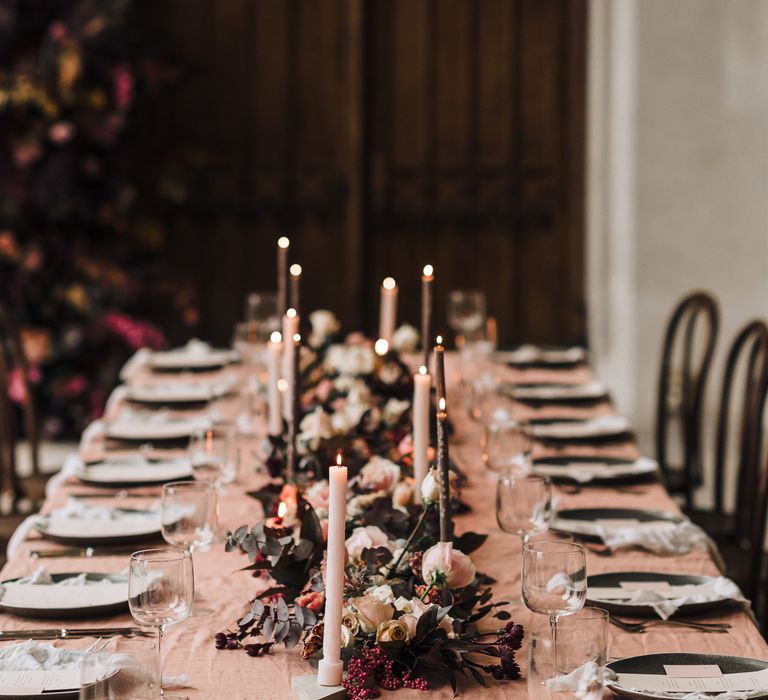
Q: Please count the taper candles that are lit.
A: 11